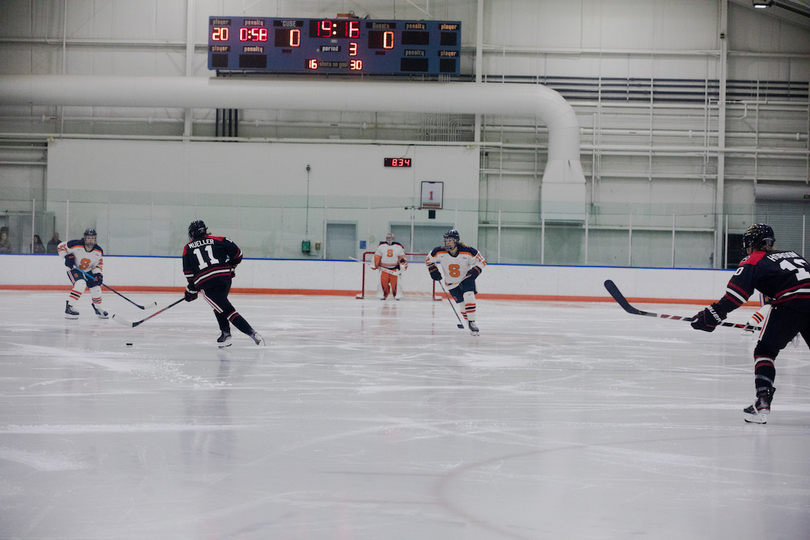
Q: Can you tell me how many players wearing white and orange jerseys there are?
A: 3